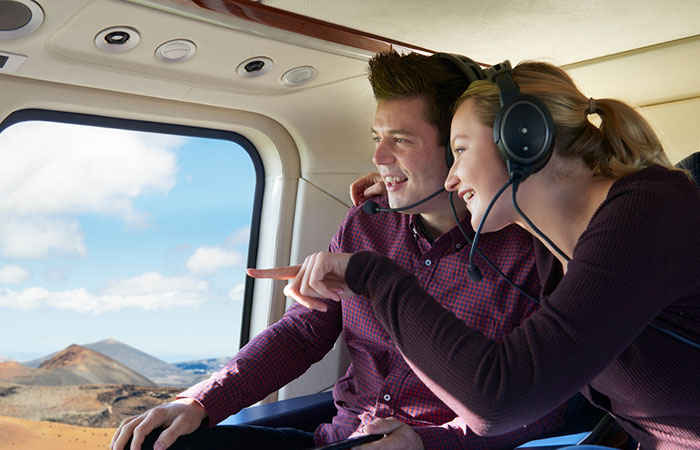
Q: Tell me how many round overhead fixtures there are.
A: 5